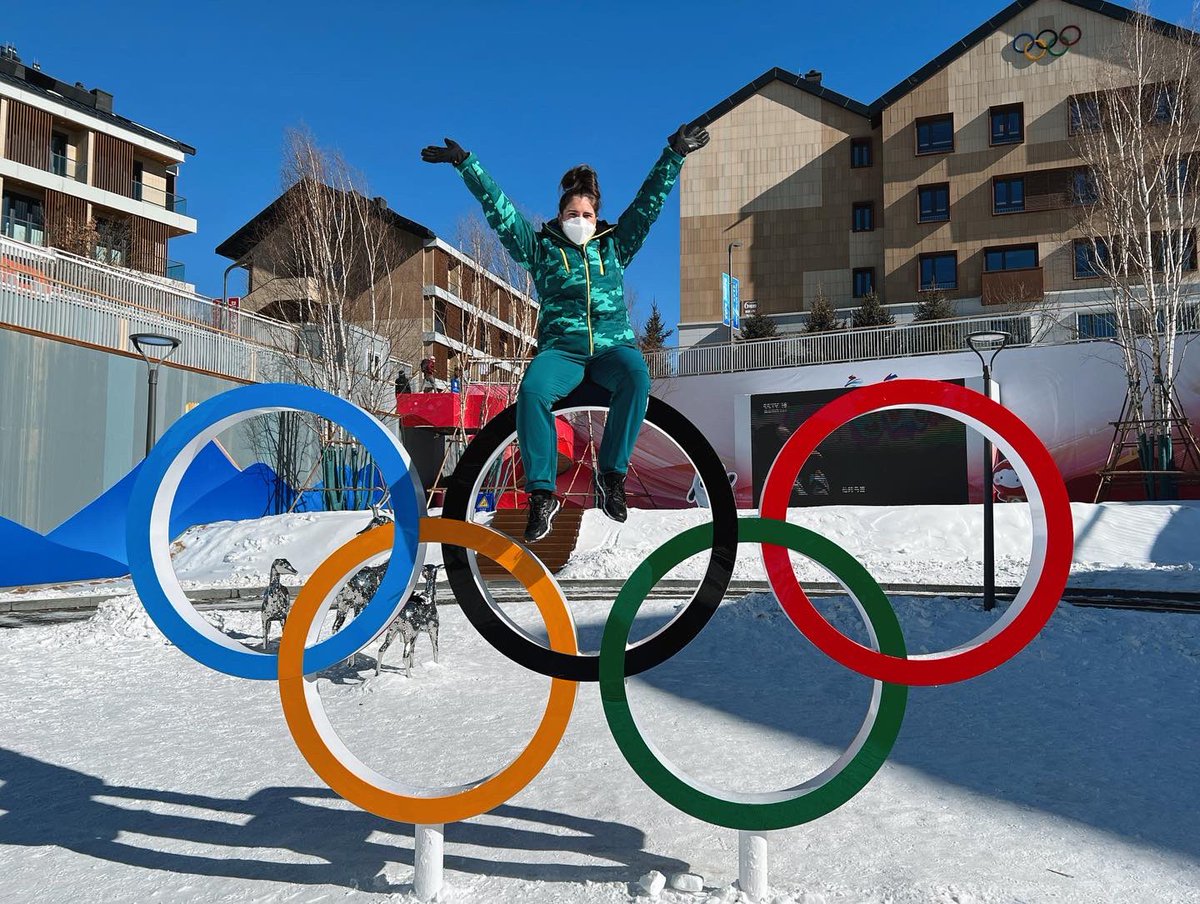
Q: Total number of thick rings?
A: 5